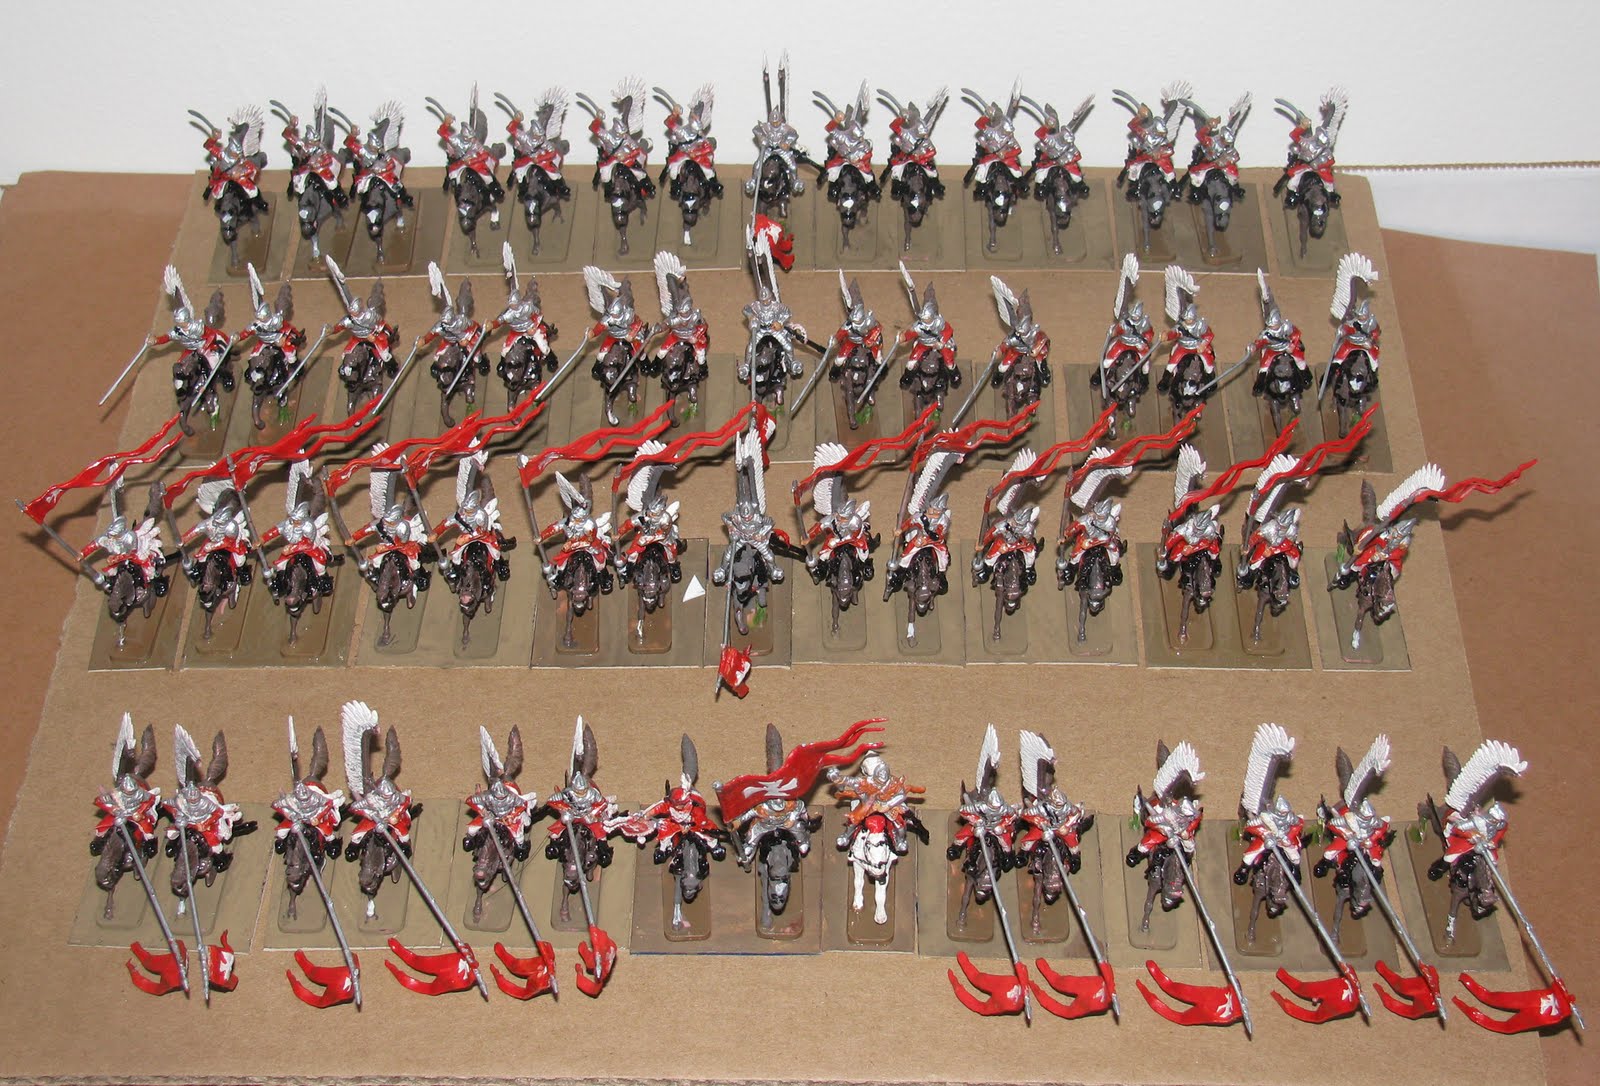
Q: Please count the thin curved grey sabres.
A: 14